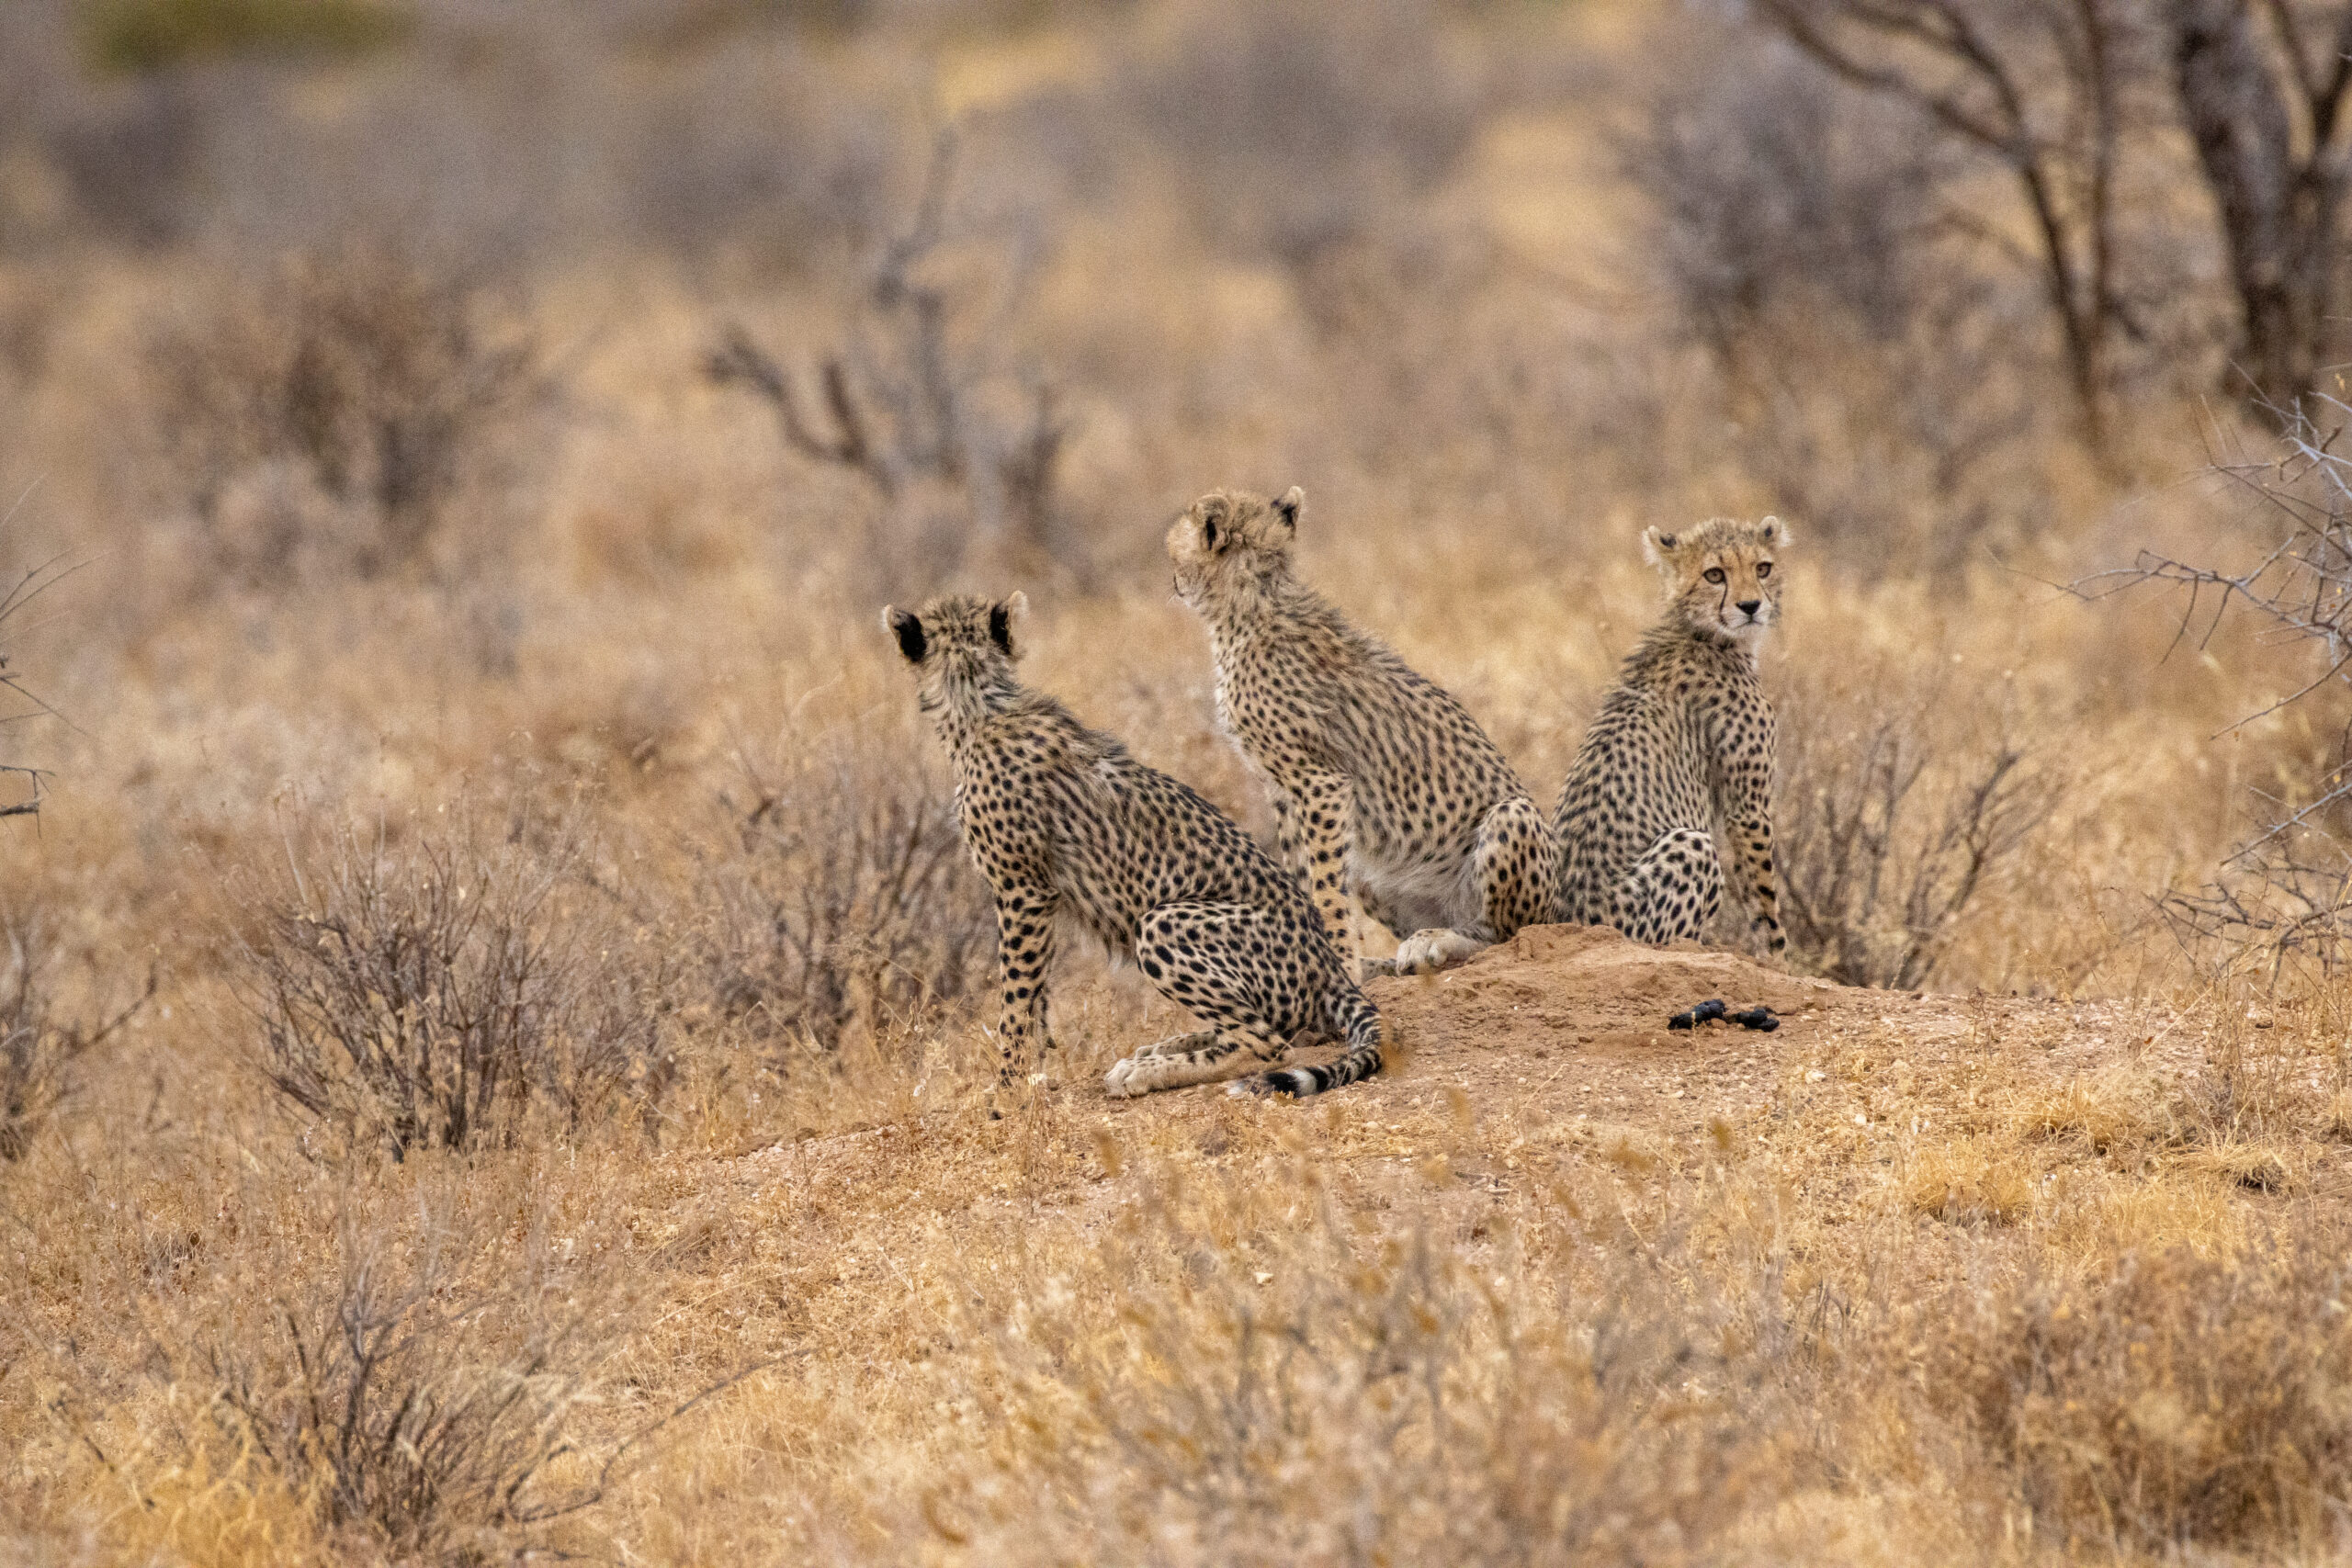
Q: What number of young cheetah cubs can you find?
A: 3